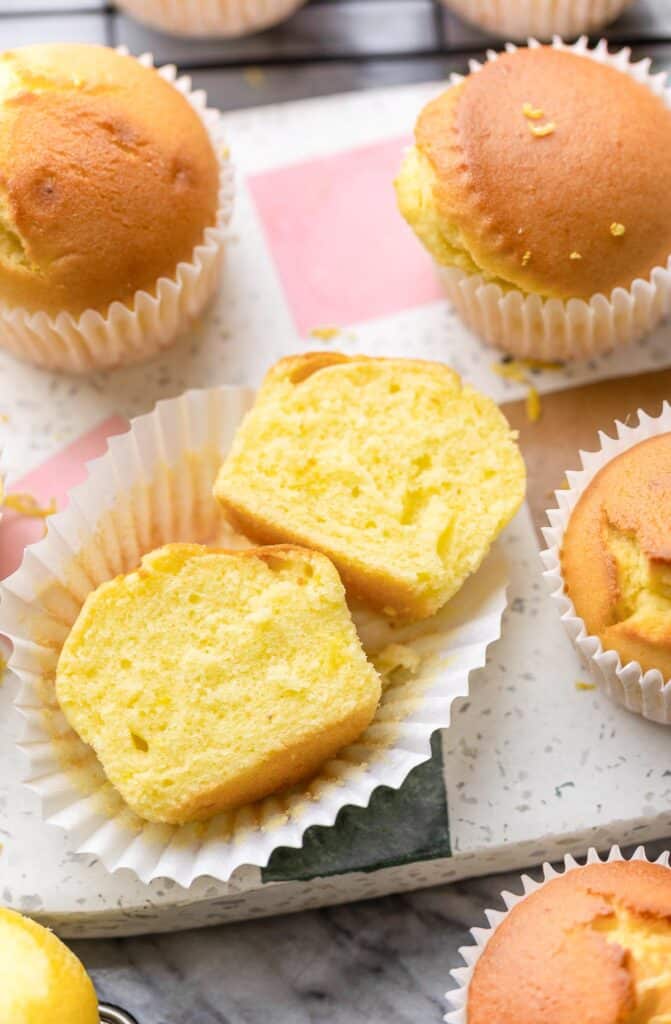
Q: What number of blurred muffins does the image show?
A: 2